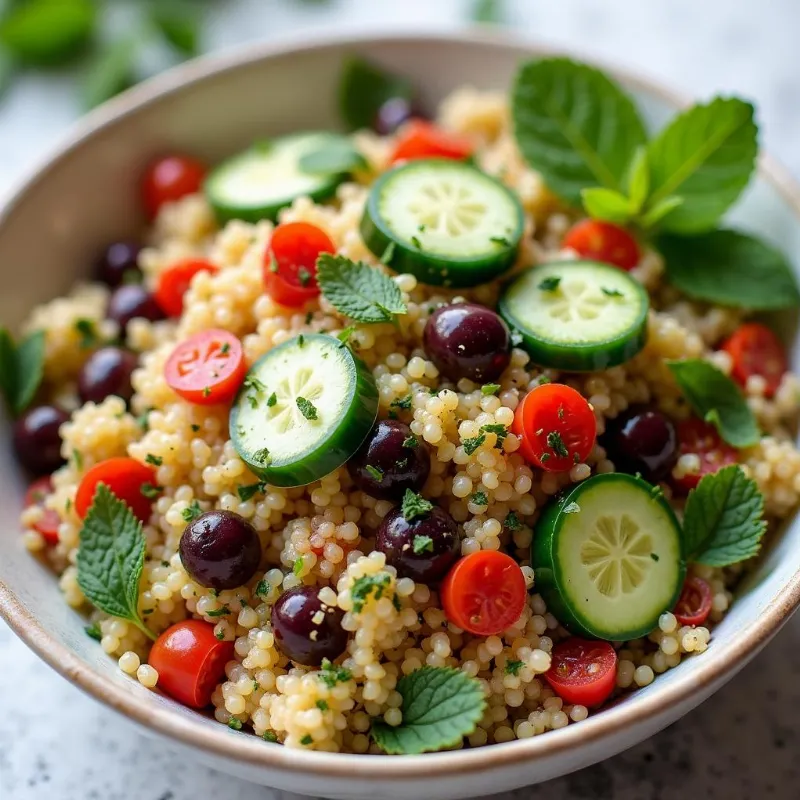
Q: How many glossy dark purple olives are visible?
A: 11